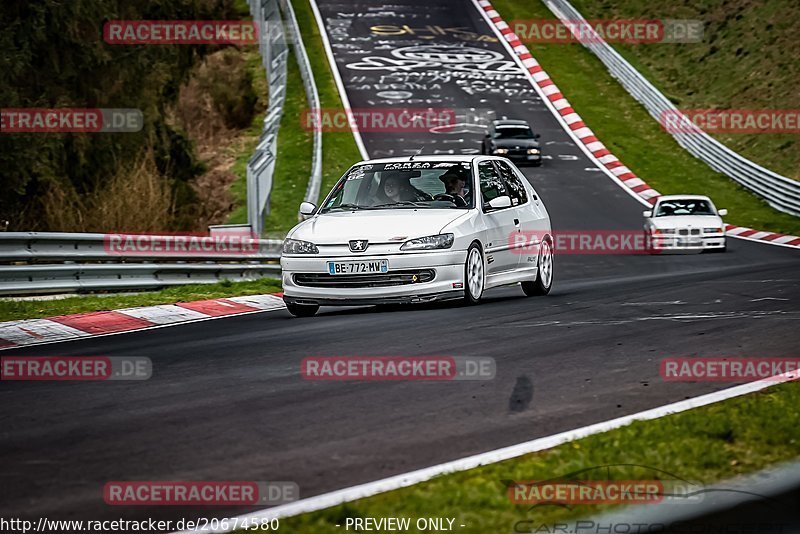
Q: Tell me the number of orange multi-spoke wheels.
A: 0